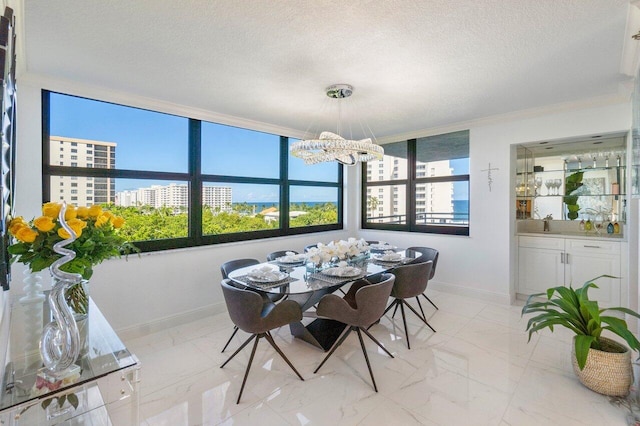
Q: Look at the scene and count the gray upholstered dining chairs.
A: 8